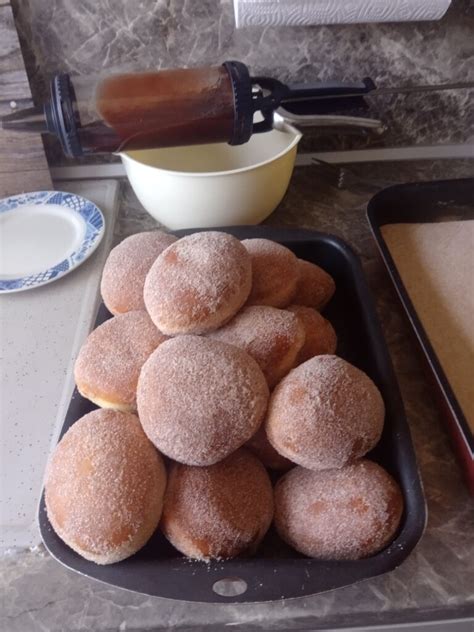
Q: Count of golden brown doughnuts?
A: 13